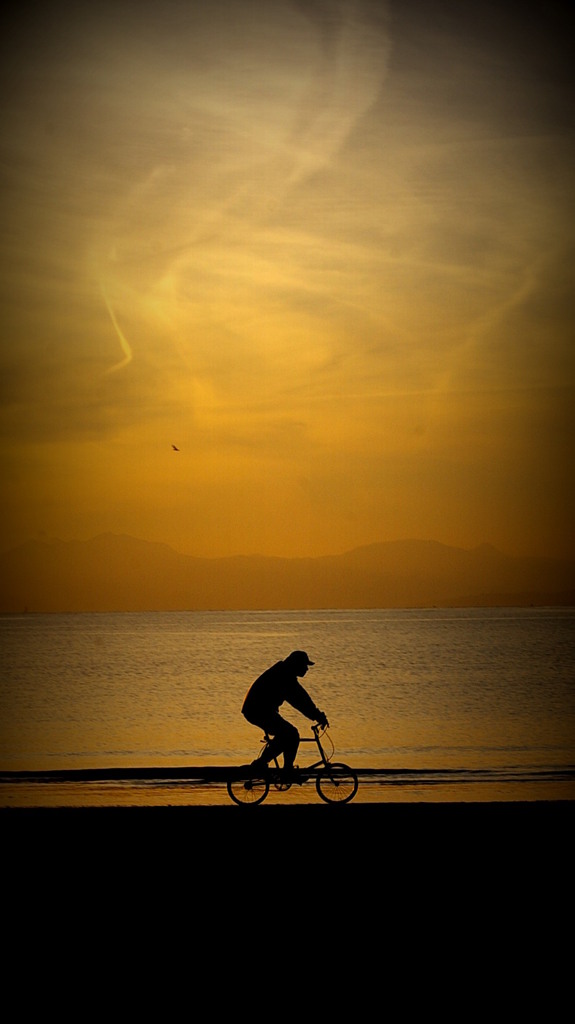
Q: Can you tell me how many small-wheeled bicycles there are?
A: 1